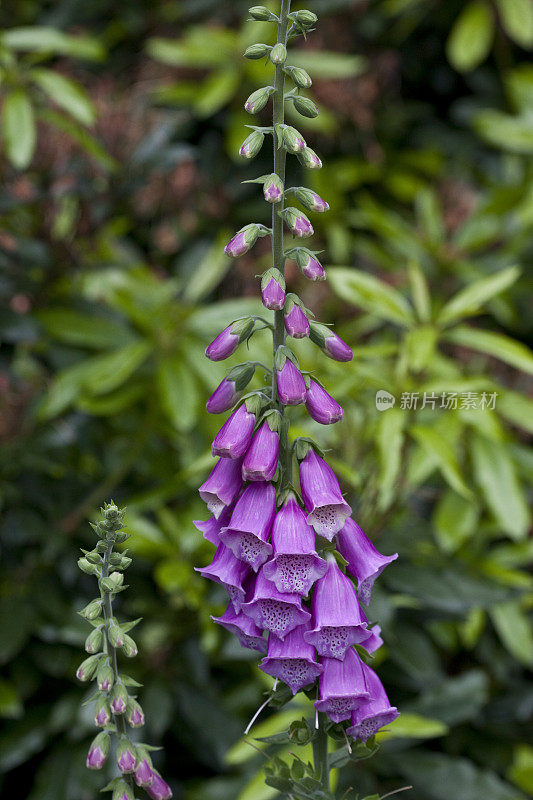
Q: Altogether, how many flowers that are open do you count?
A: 14